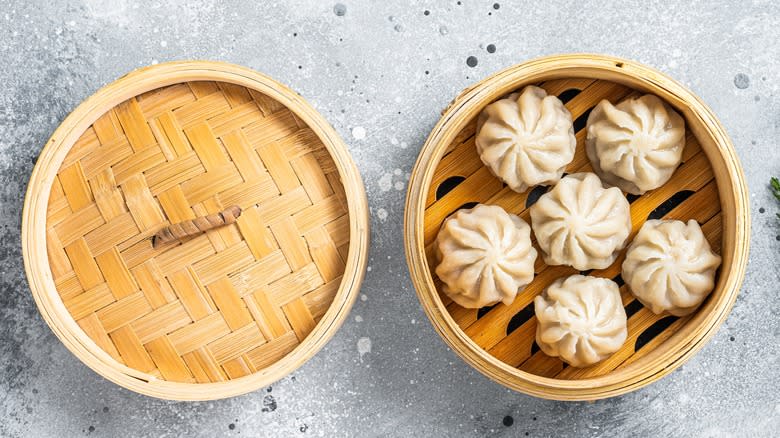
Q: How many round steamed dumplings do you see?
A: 6